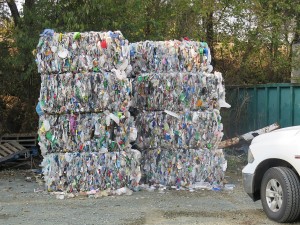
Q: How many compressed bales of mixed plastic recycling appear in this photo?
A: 8